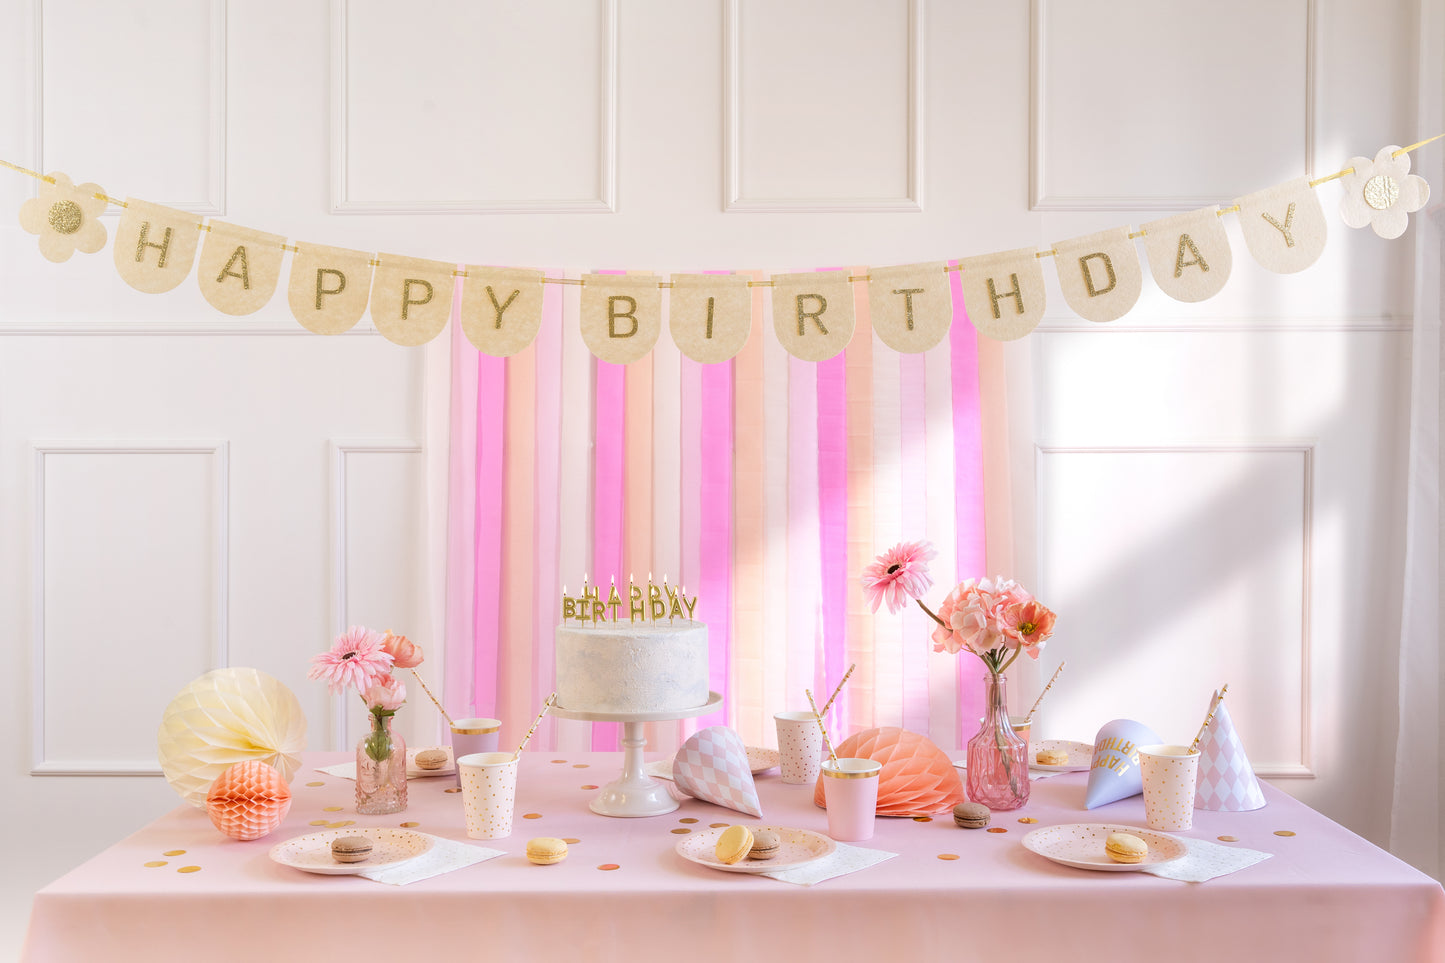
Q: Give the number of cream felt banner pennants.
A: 13